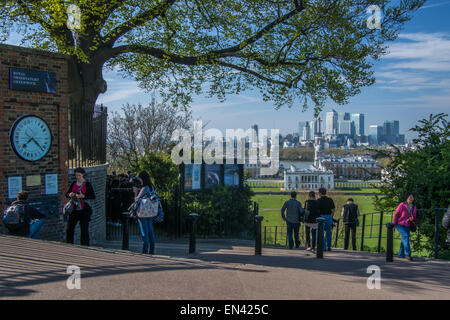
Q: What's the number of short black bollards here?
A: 5